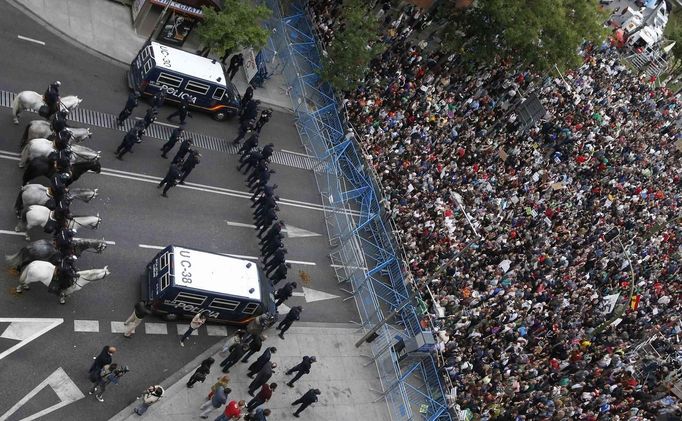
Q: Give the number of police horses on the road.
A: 8